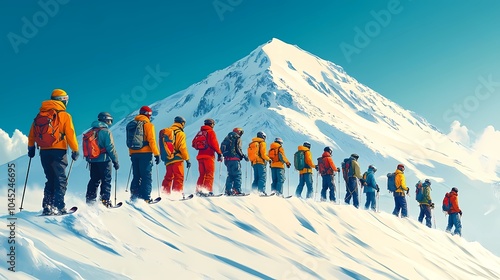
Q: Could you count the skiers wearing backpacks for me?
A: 15